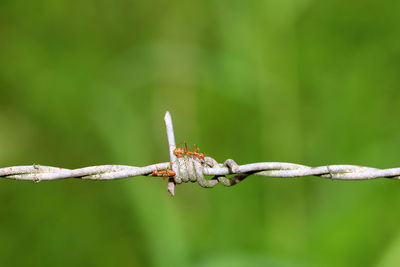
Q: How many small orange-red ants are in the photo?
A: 2